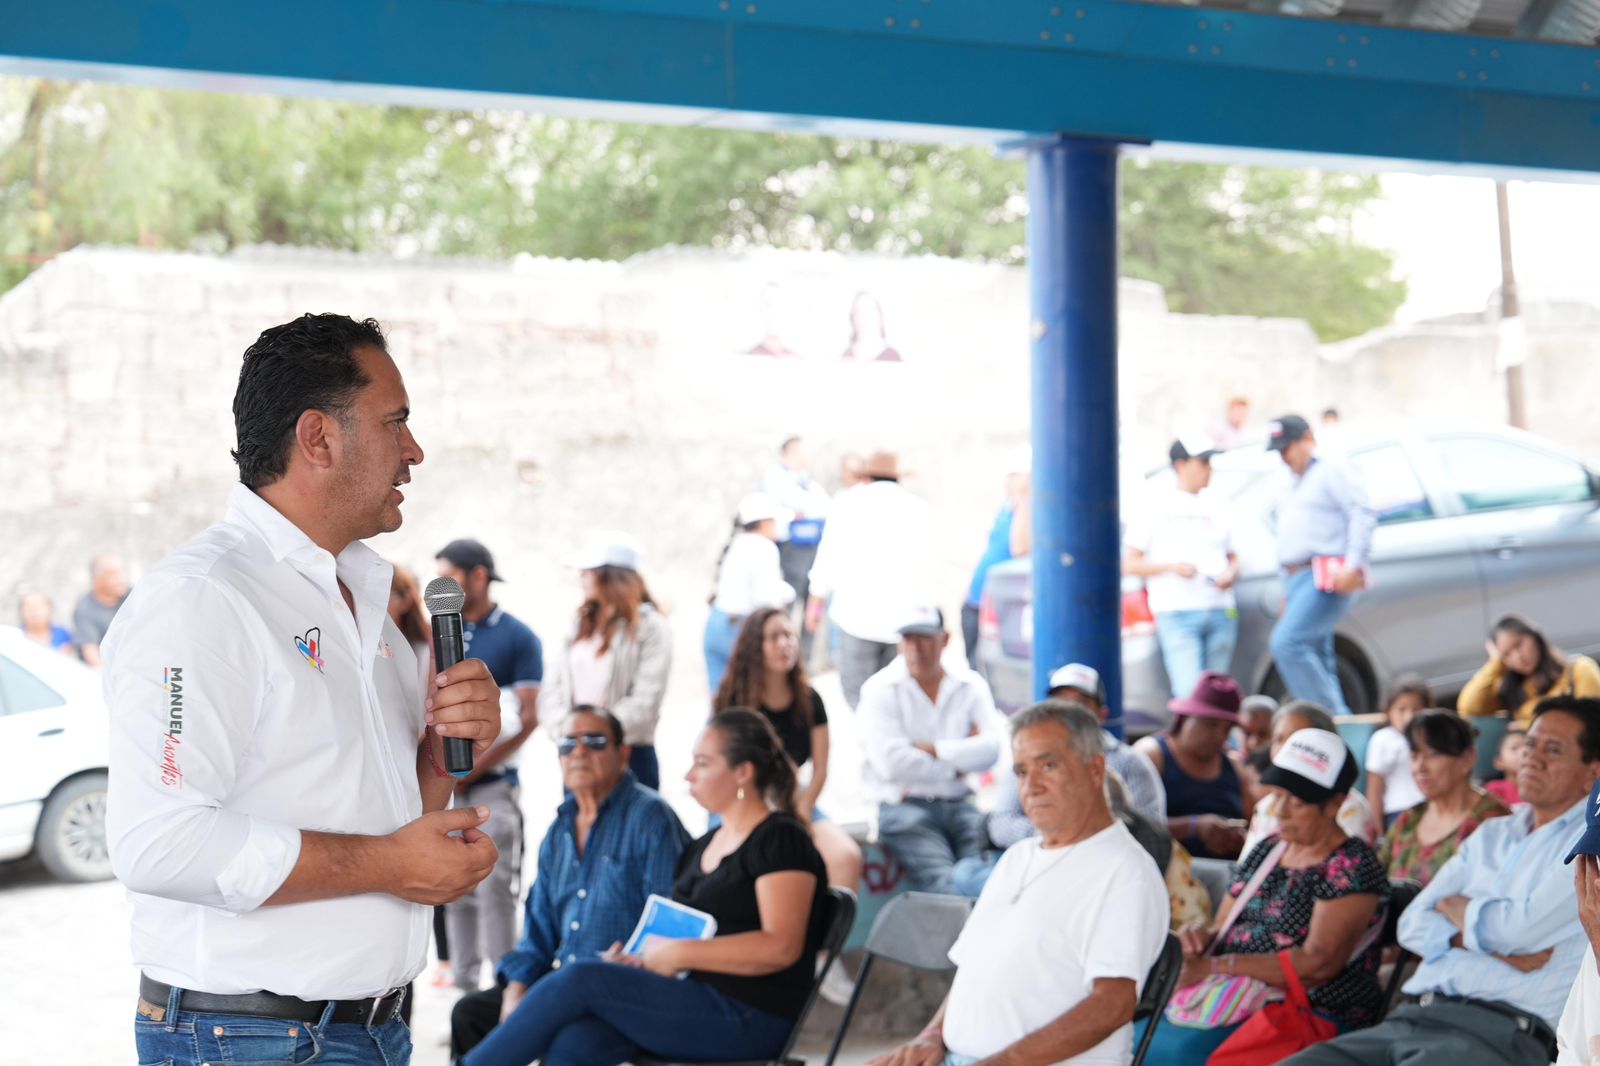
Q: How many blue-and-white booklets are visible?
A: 1